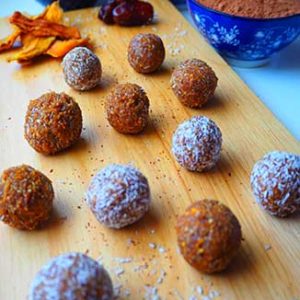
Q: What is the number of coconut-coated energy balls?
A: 5